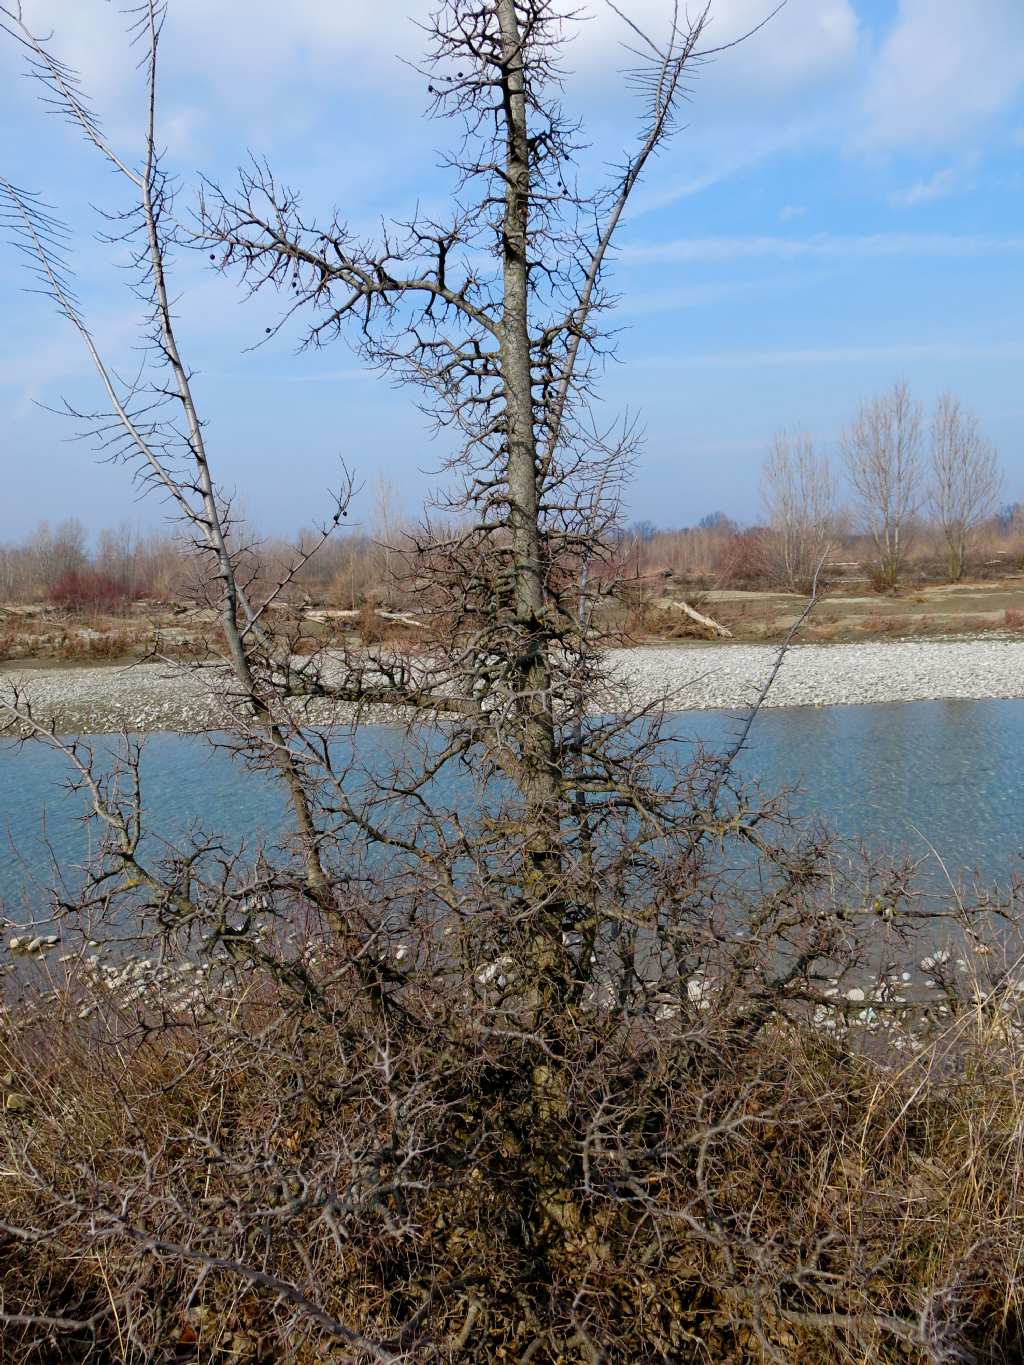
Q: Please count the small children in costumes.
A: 0